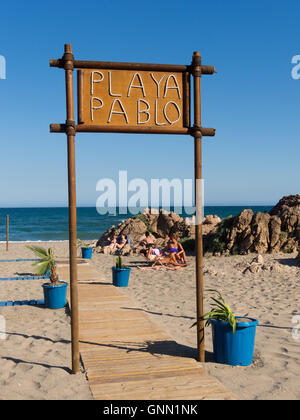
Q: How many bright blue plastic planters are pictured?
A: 4